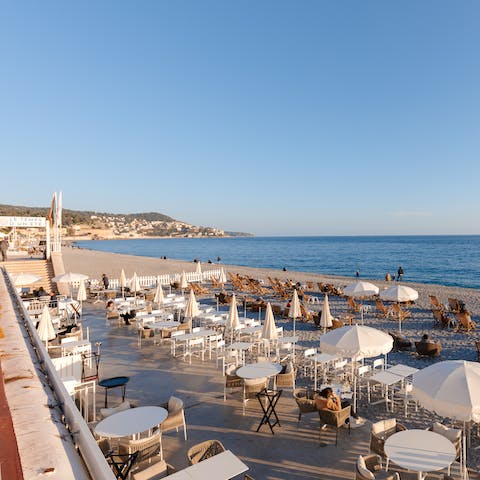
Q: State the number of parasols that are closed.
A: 13